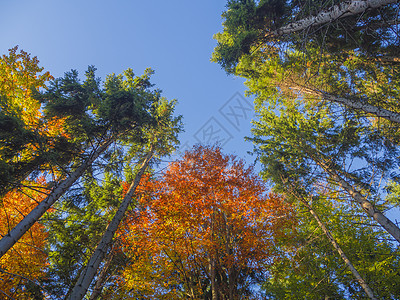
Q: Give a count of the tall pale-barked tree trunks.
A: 6